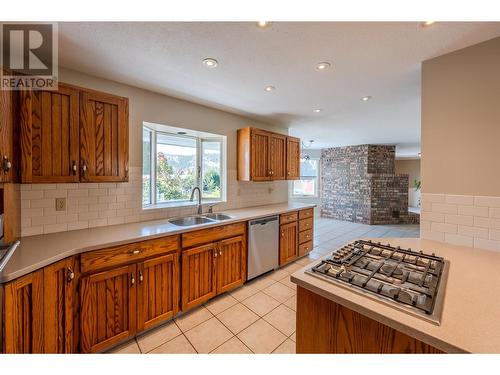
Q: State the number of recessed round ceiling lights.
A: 7